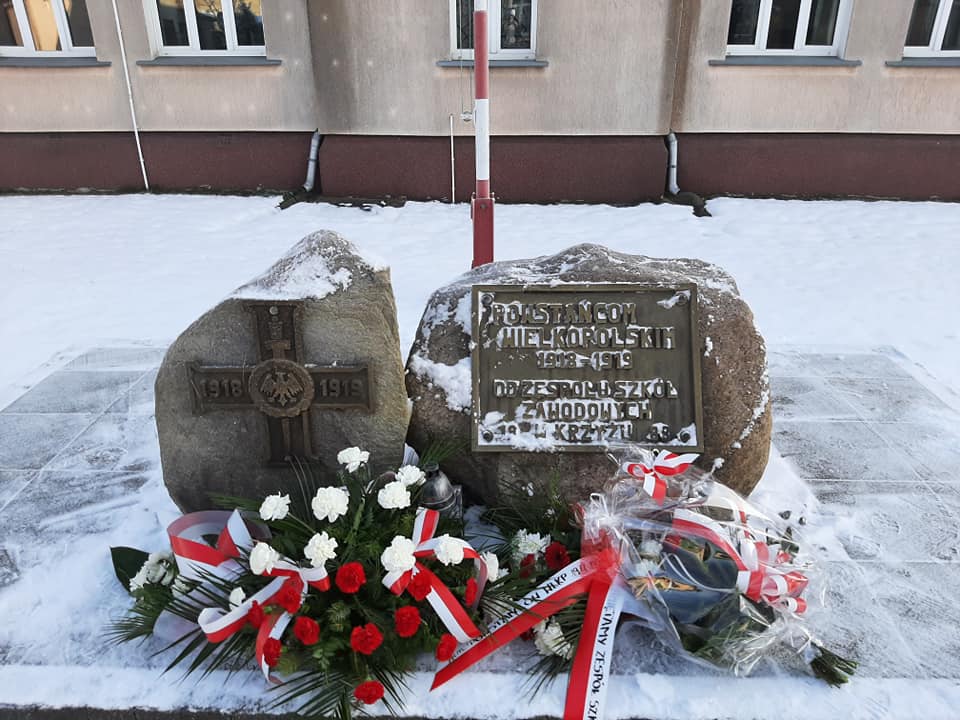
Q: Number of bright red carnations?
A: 11